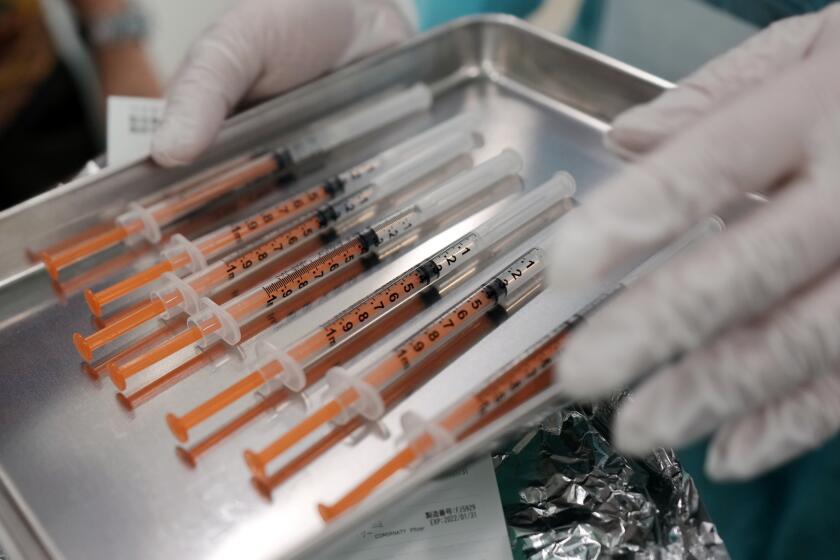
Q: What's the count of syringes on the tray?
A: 7